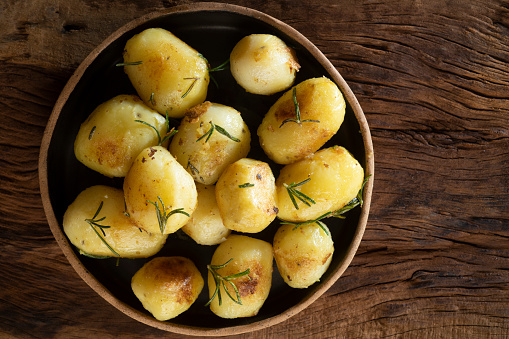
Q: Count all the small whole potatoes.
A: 13